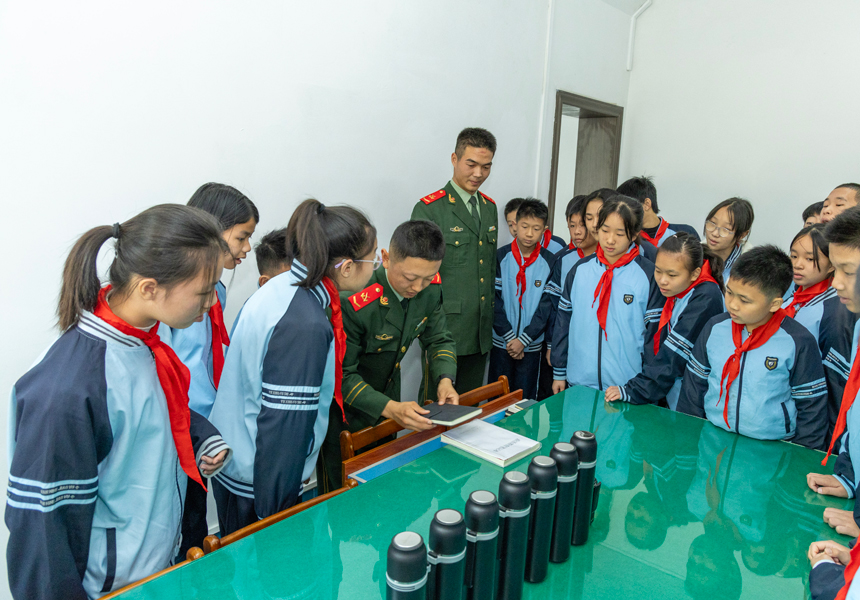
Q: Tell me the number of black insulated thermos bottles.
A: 7